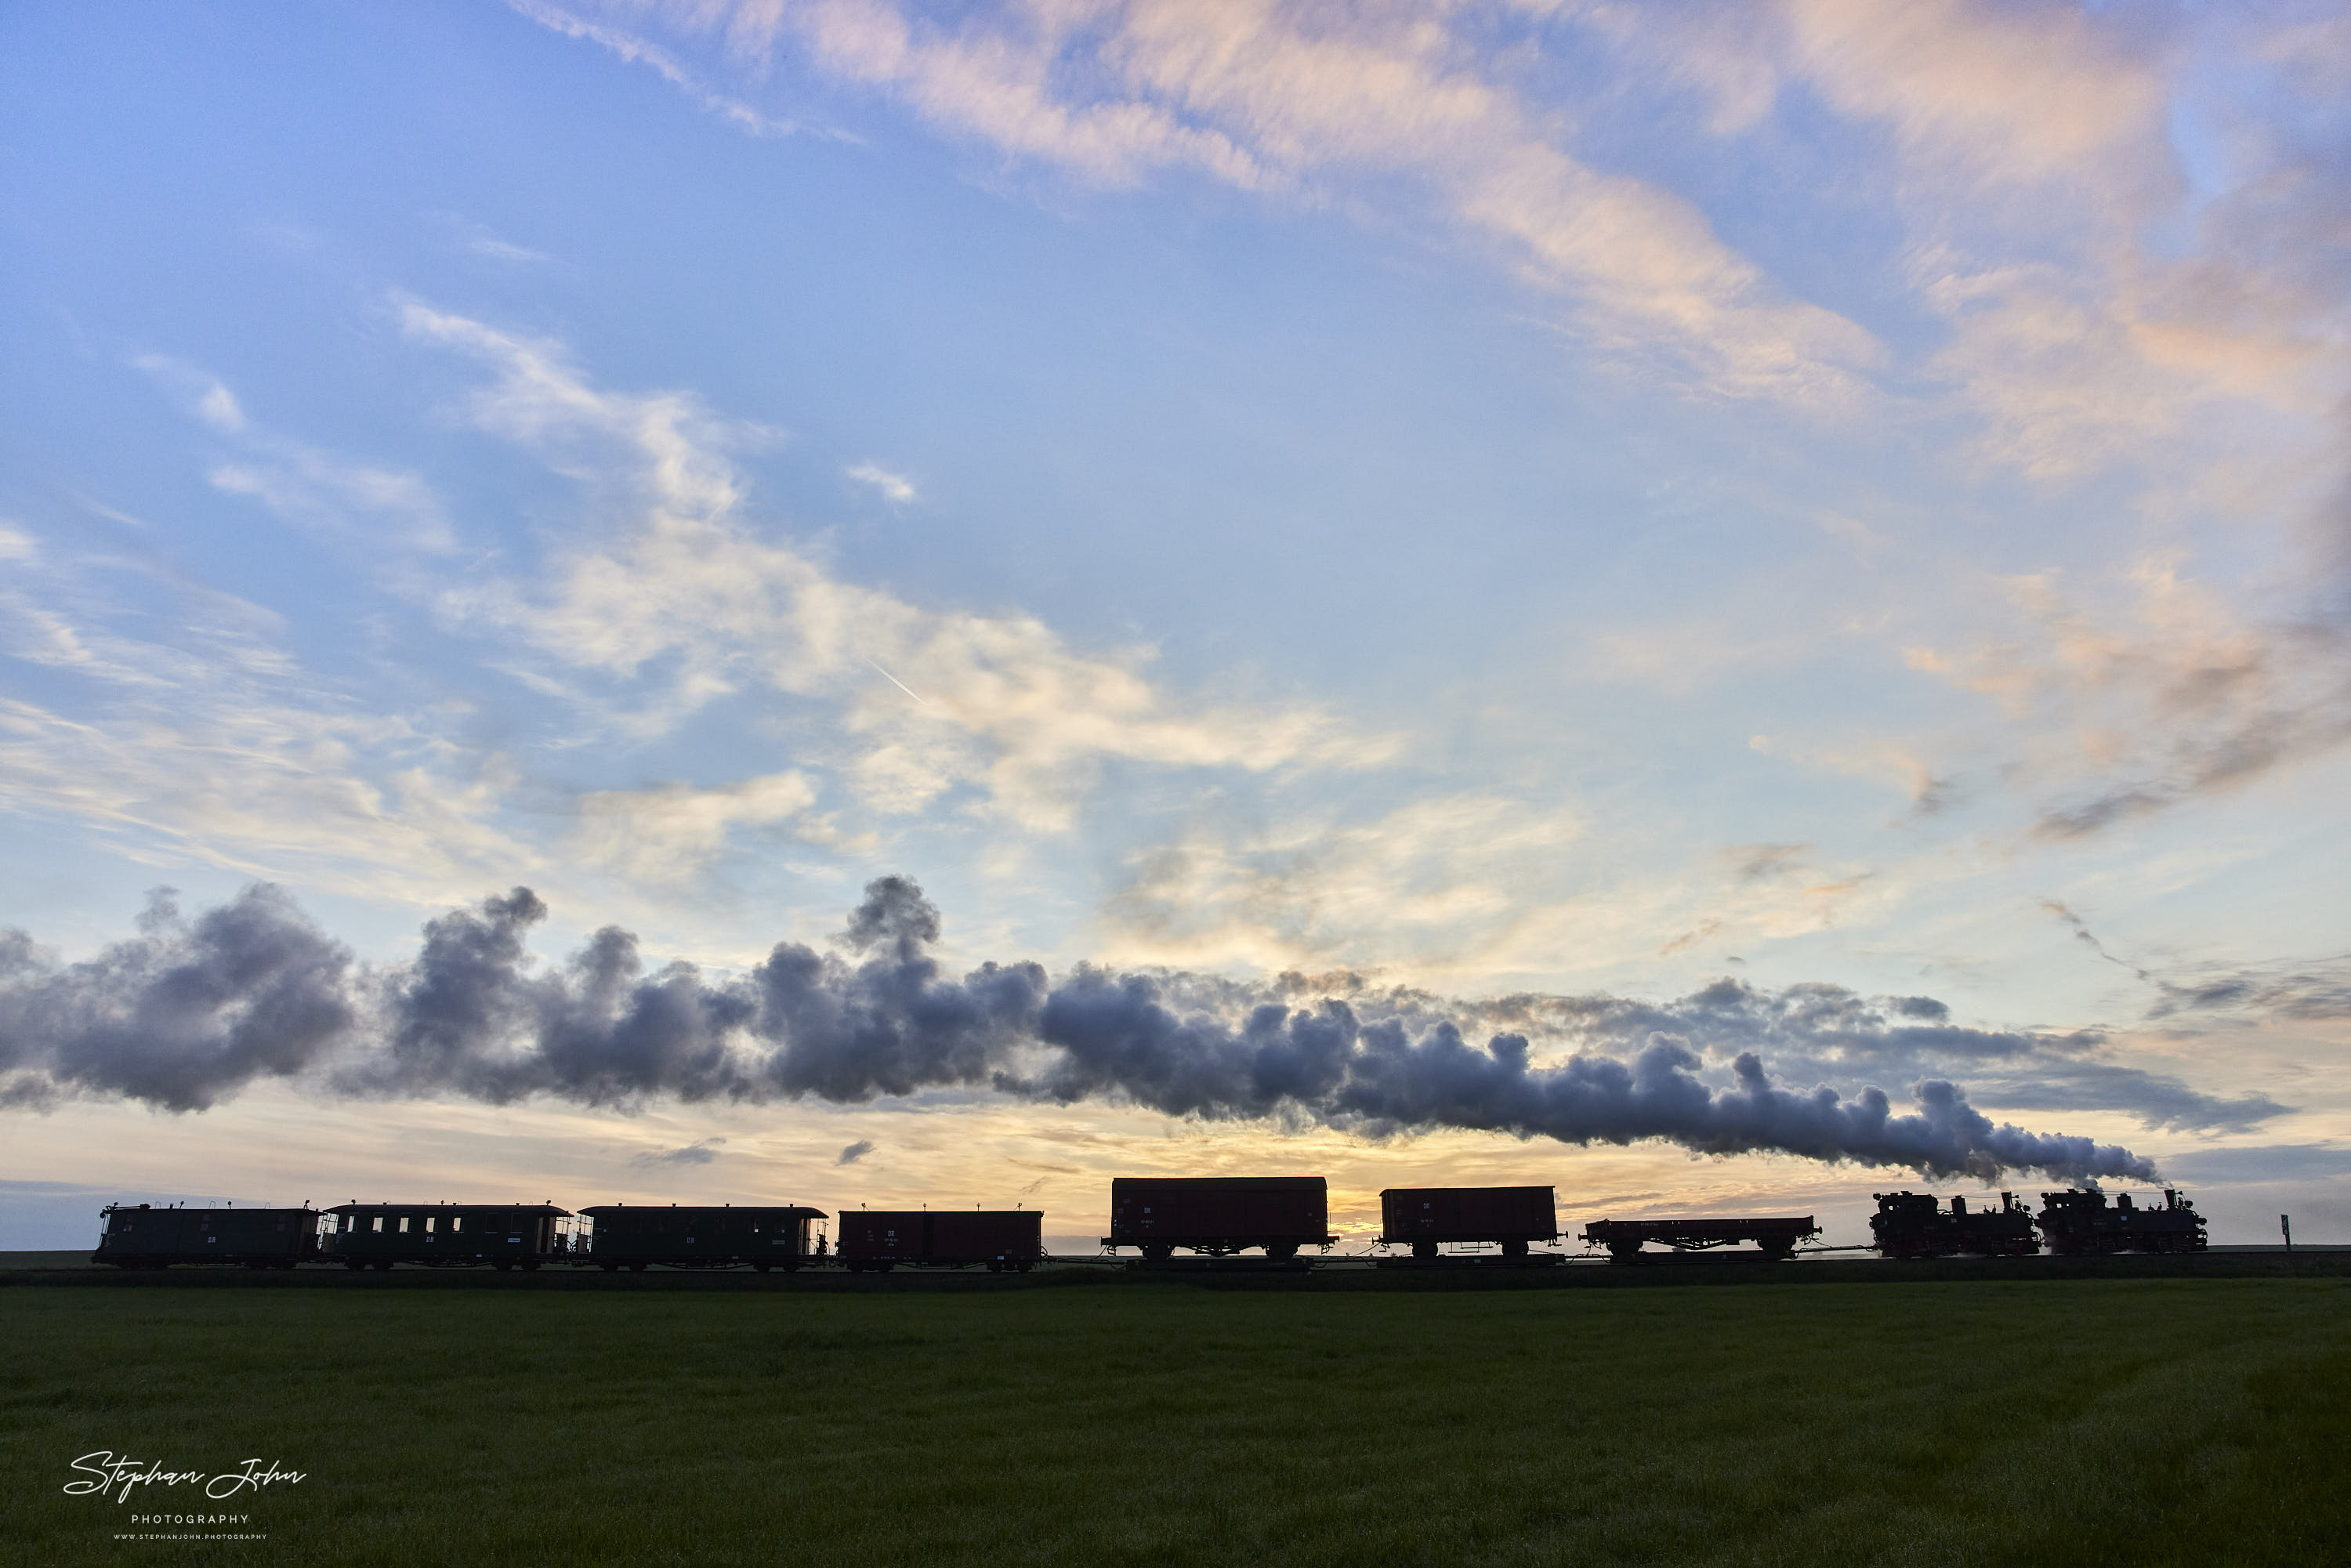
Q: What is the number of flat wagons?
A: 1